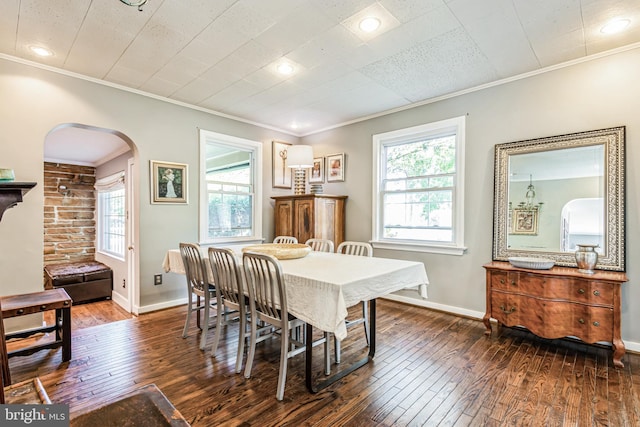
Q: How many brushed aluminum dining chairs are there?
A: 6